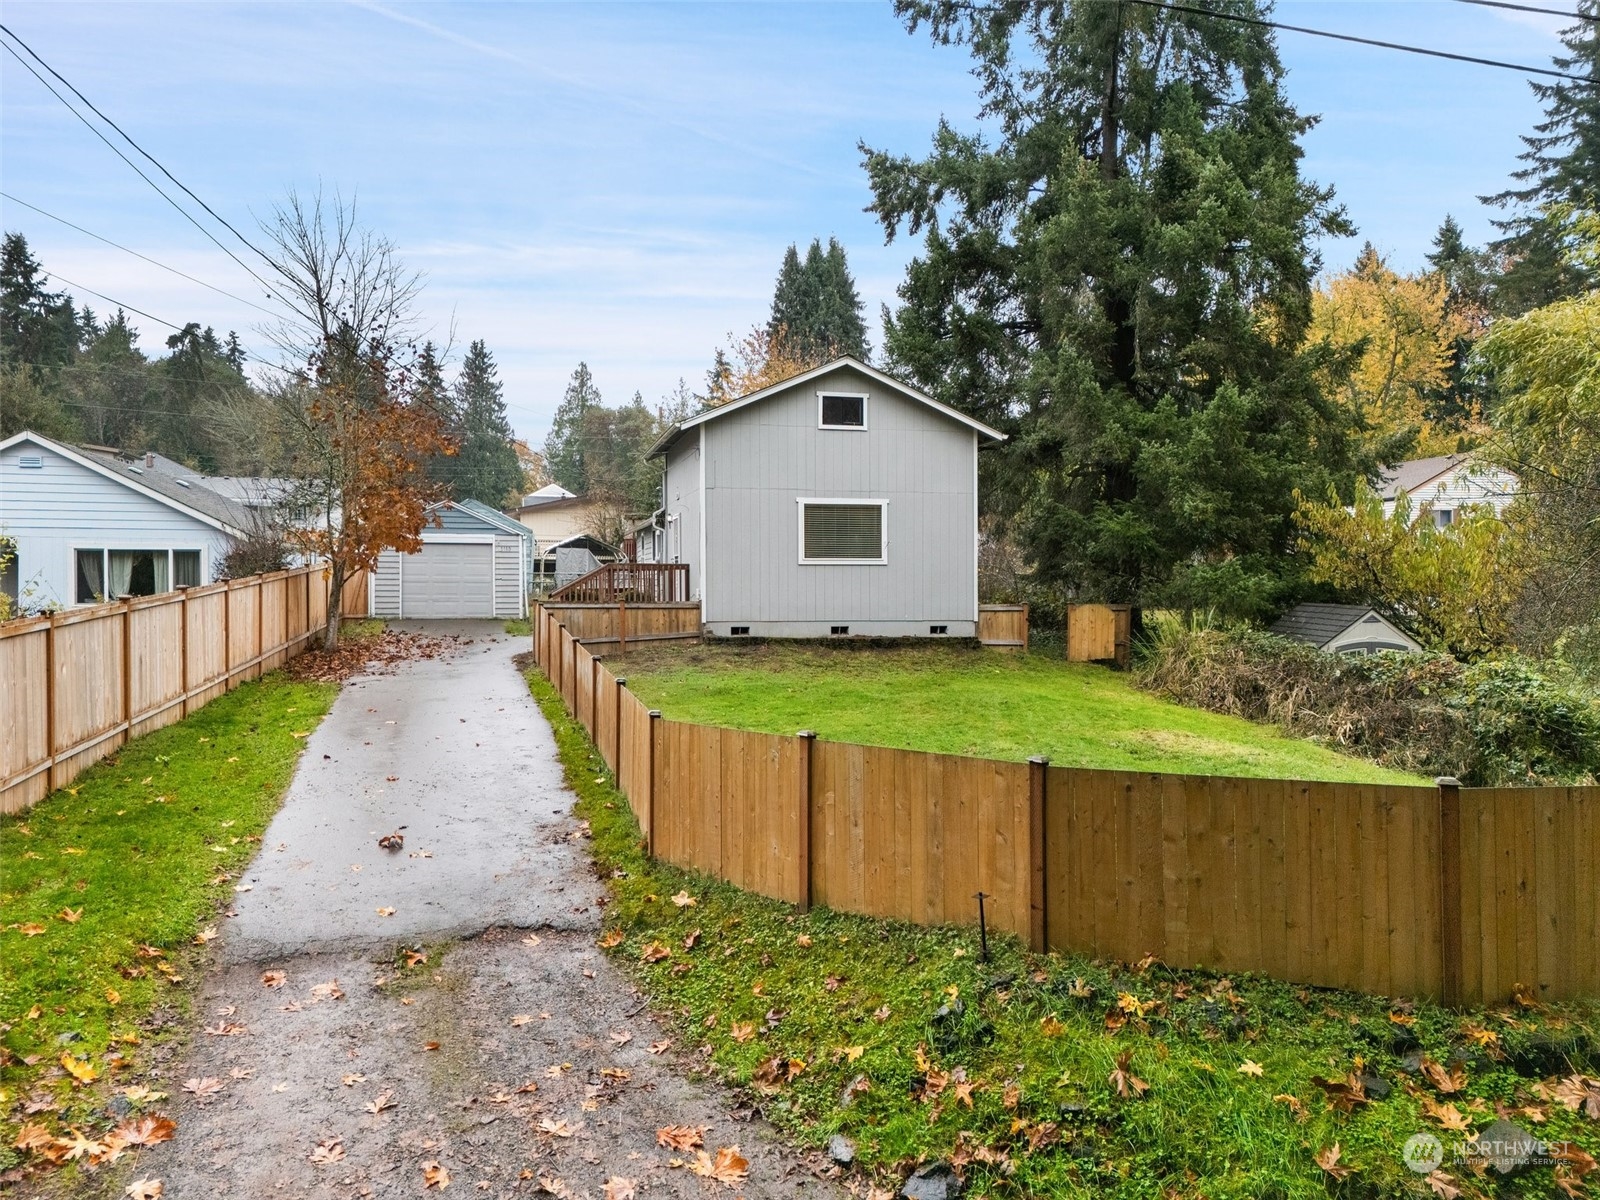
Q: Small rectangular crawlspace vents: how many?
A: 3